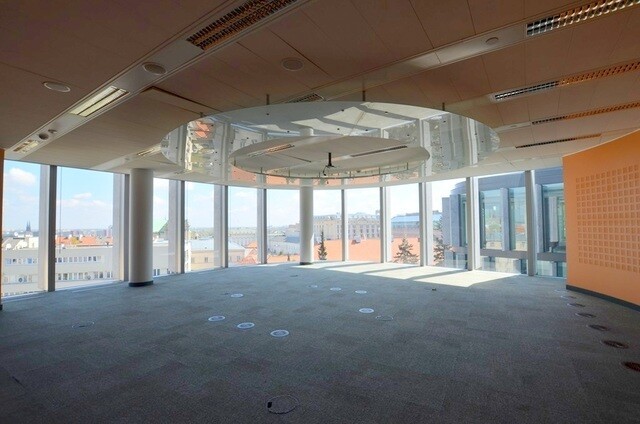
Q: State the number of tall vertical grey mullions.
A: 10